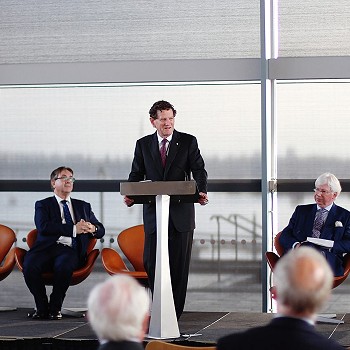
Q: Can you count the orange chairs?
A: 4